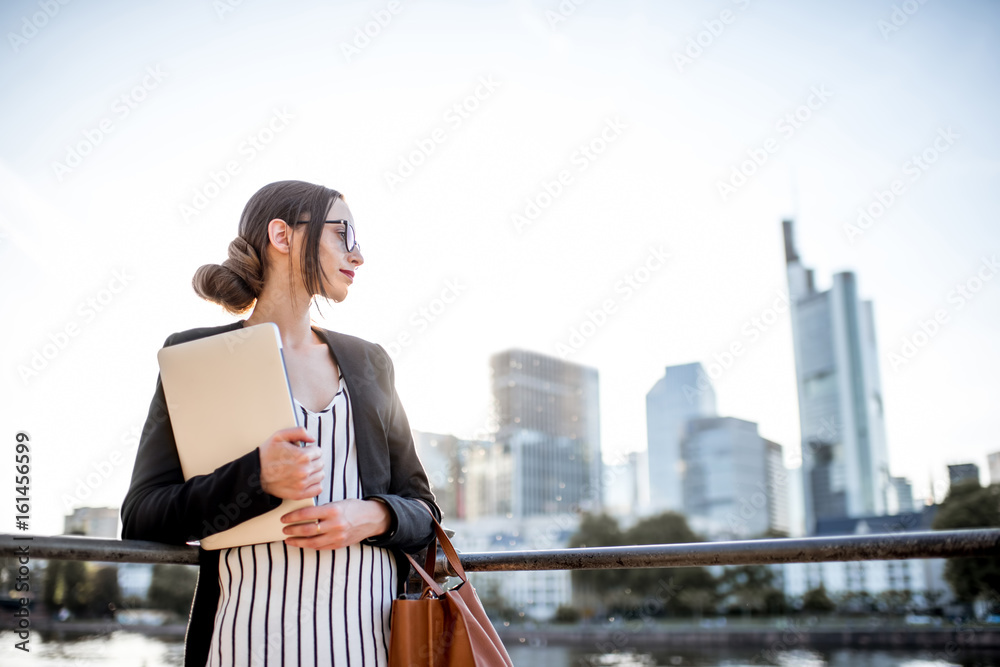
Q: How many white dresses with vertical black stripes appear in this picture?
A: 1